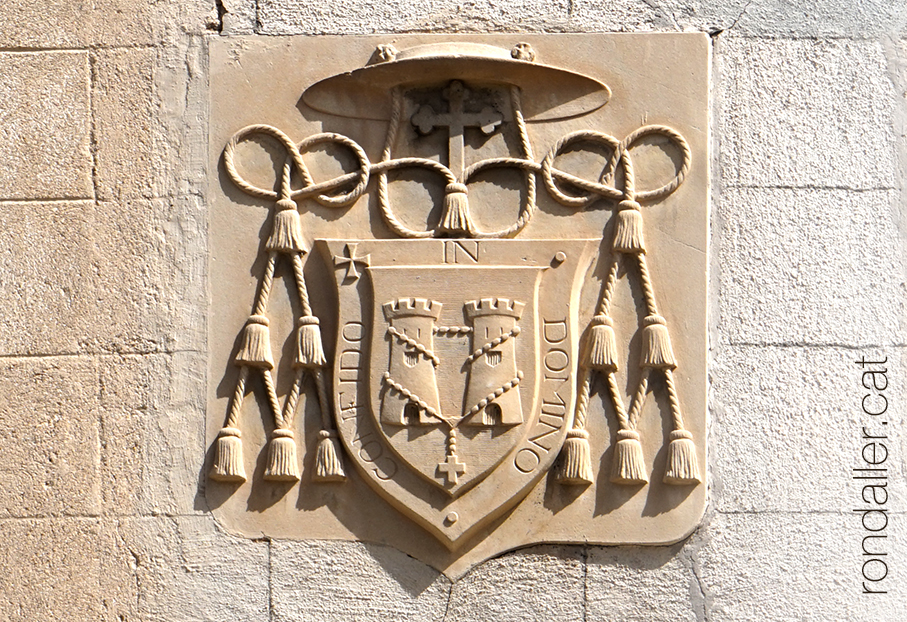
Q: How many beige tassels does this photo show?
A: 13